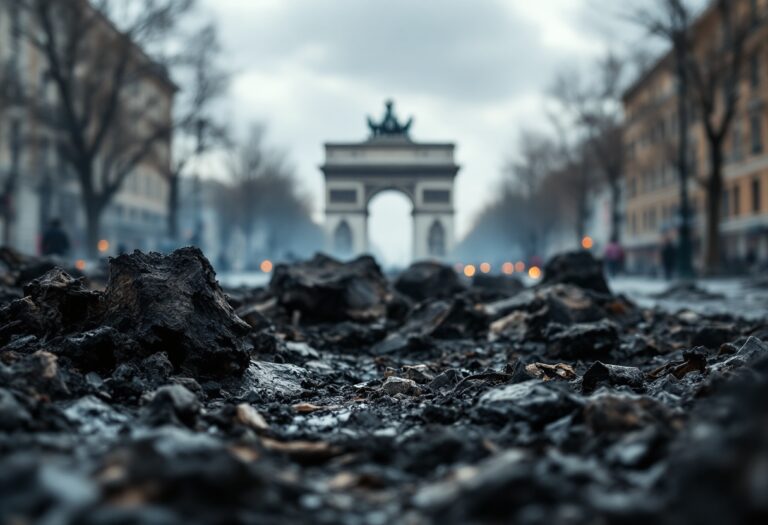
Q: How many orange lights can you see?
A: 9